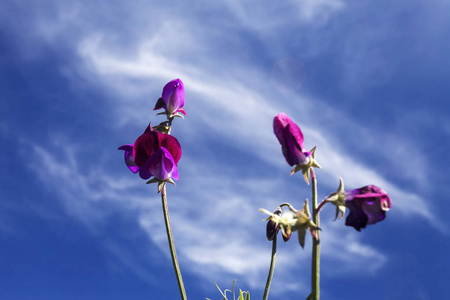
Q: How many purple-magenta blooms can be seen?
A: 4